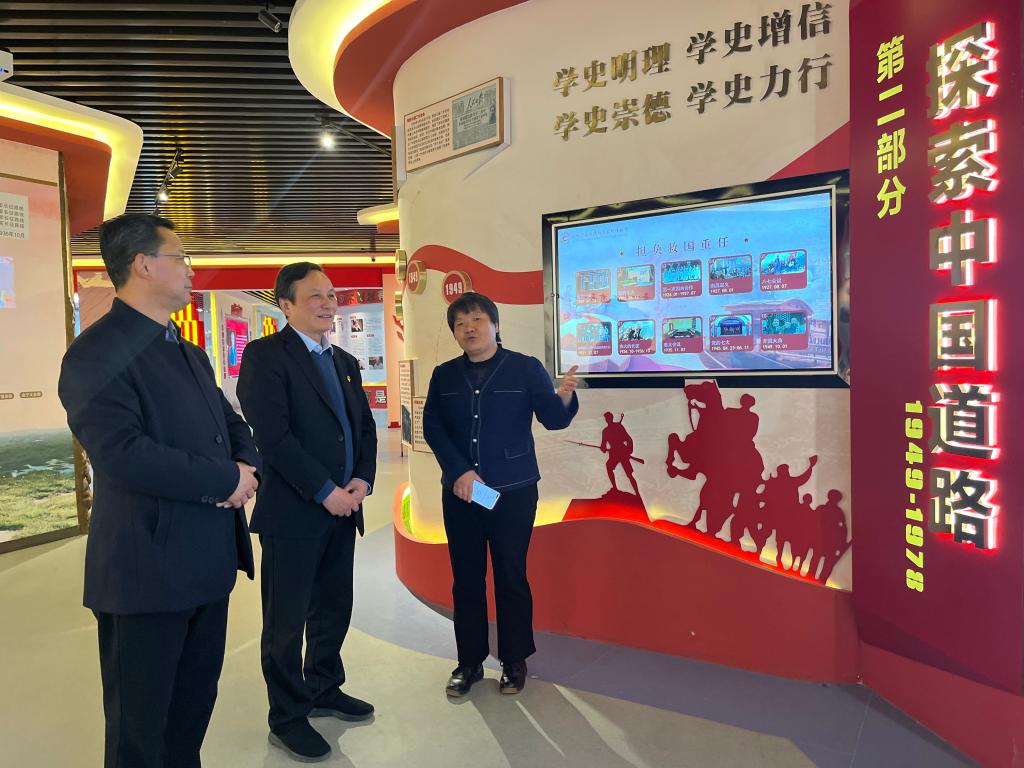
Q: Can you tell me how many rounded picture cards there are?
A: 10